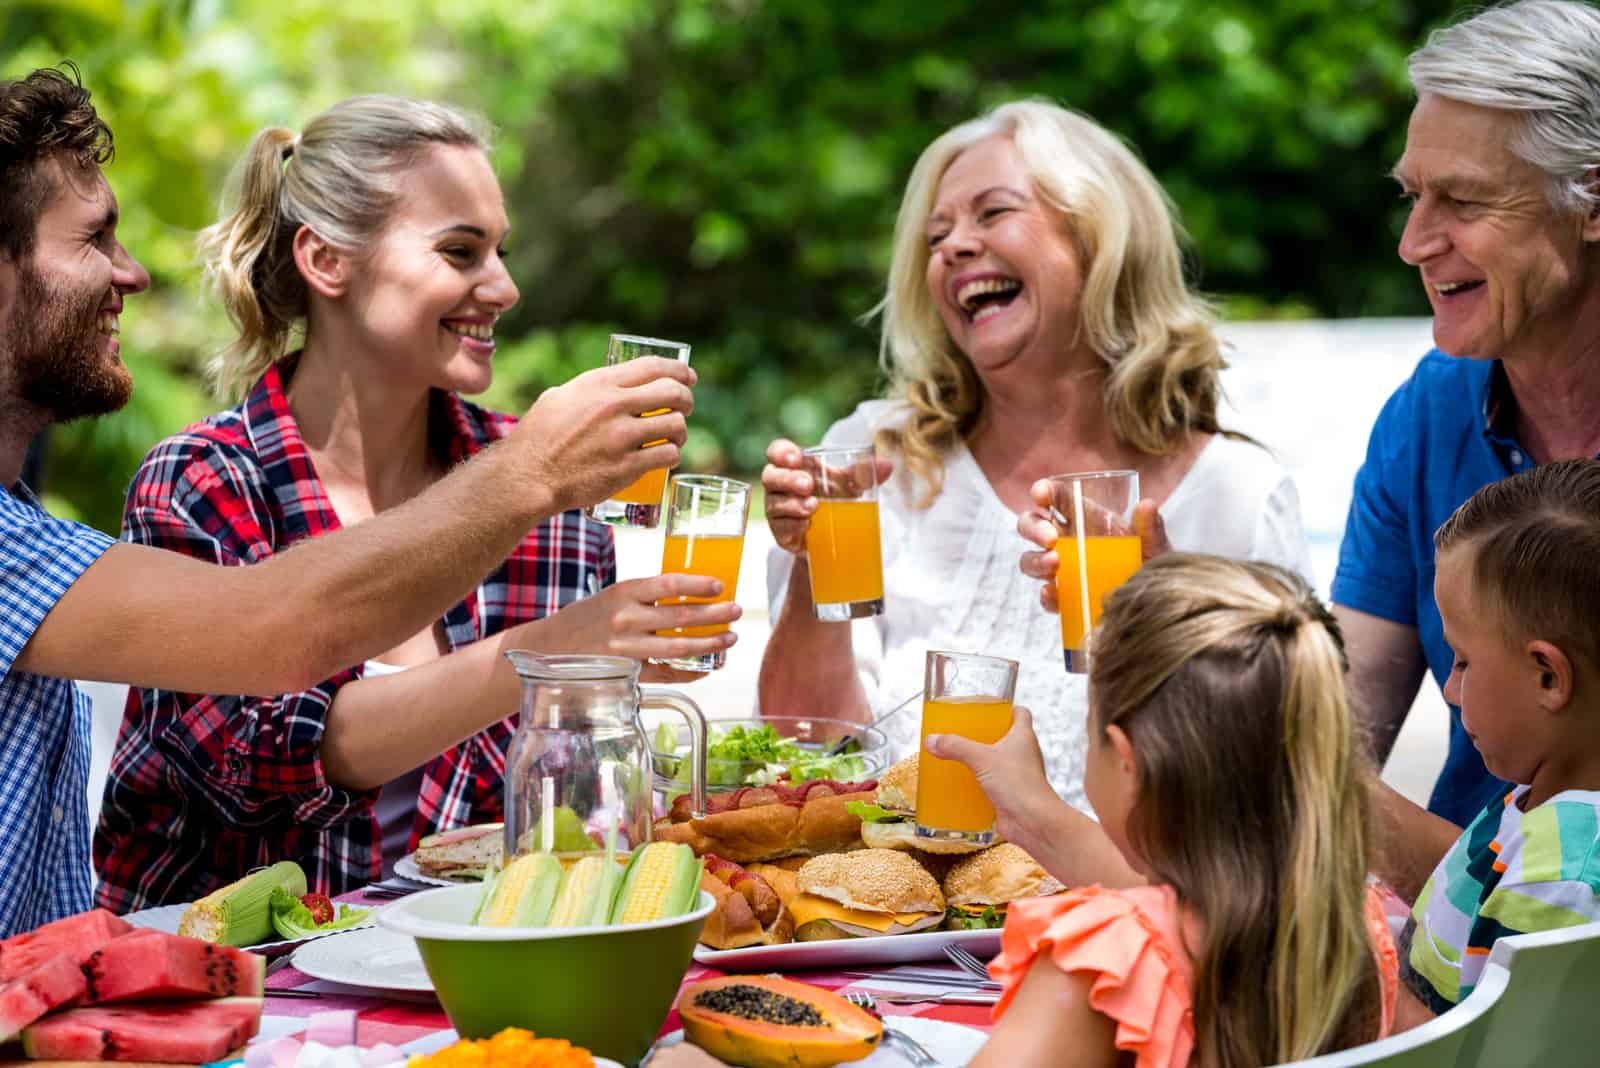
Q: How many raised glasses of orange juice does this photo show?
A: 5